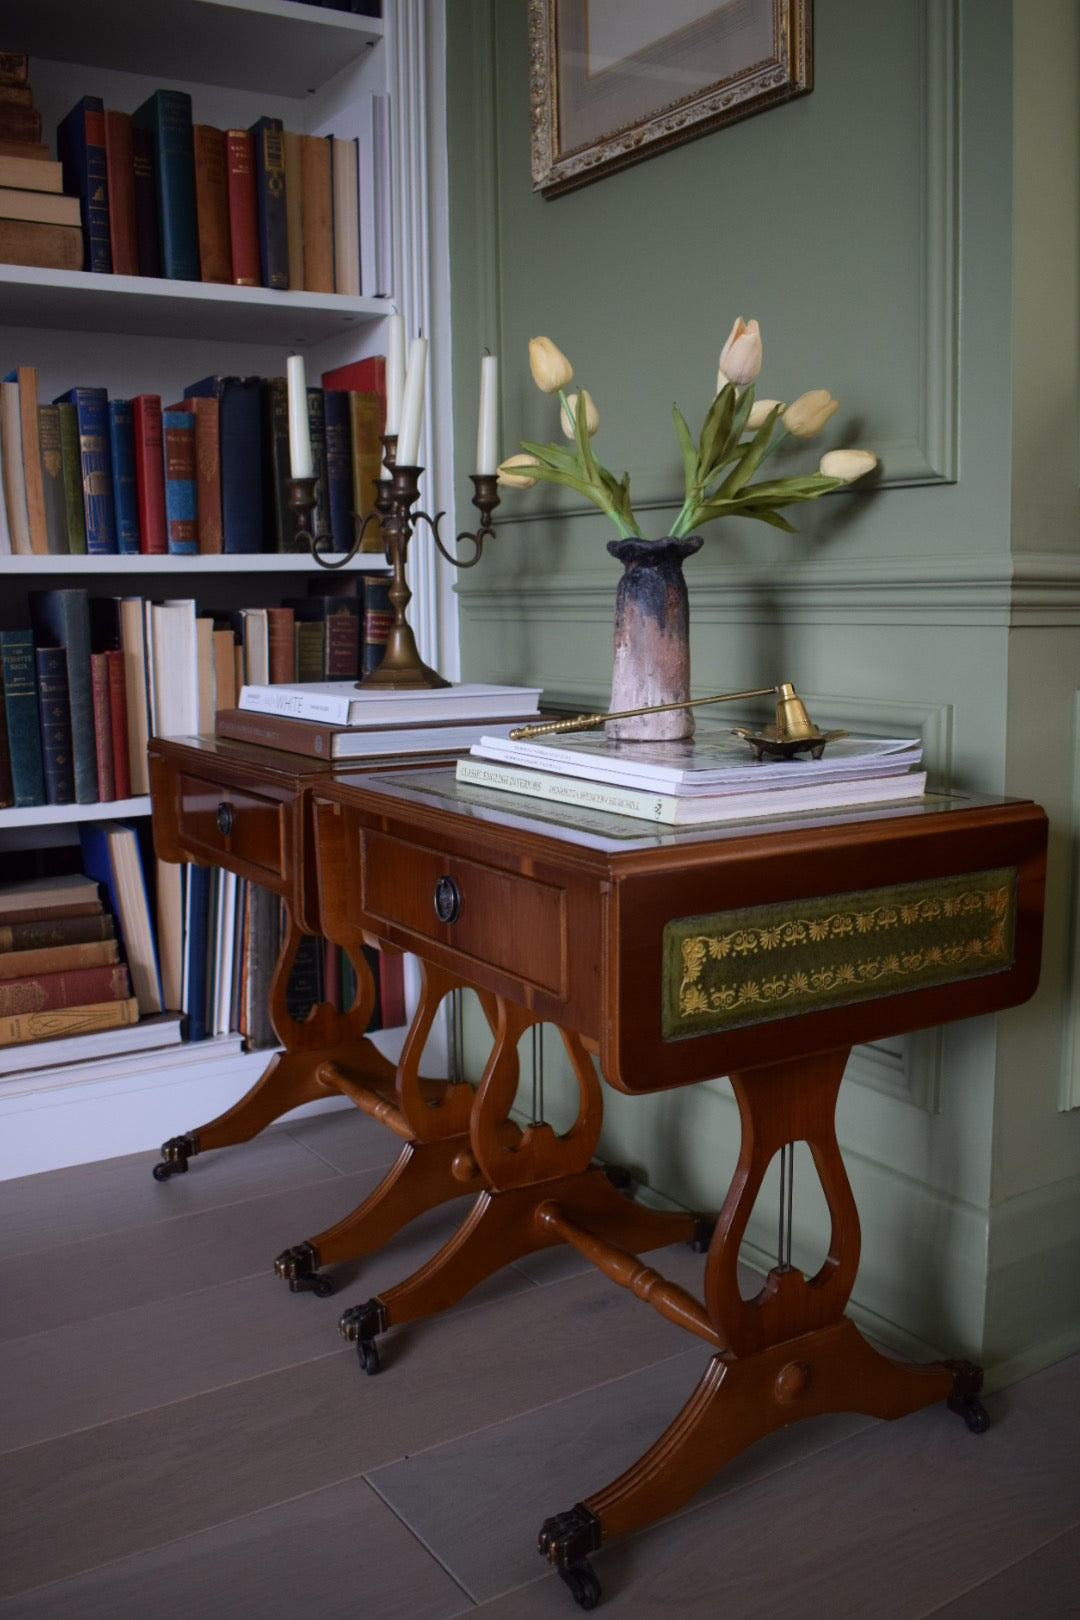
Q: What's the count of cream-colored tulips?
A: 8